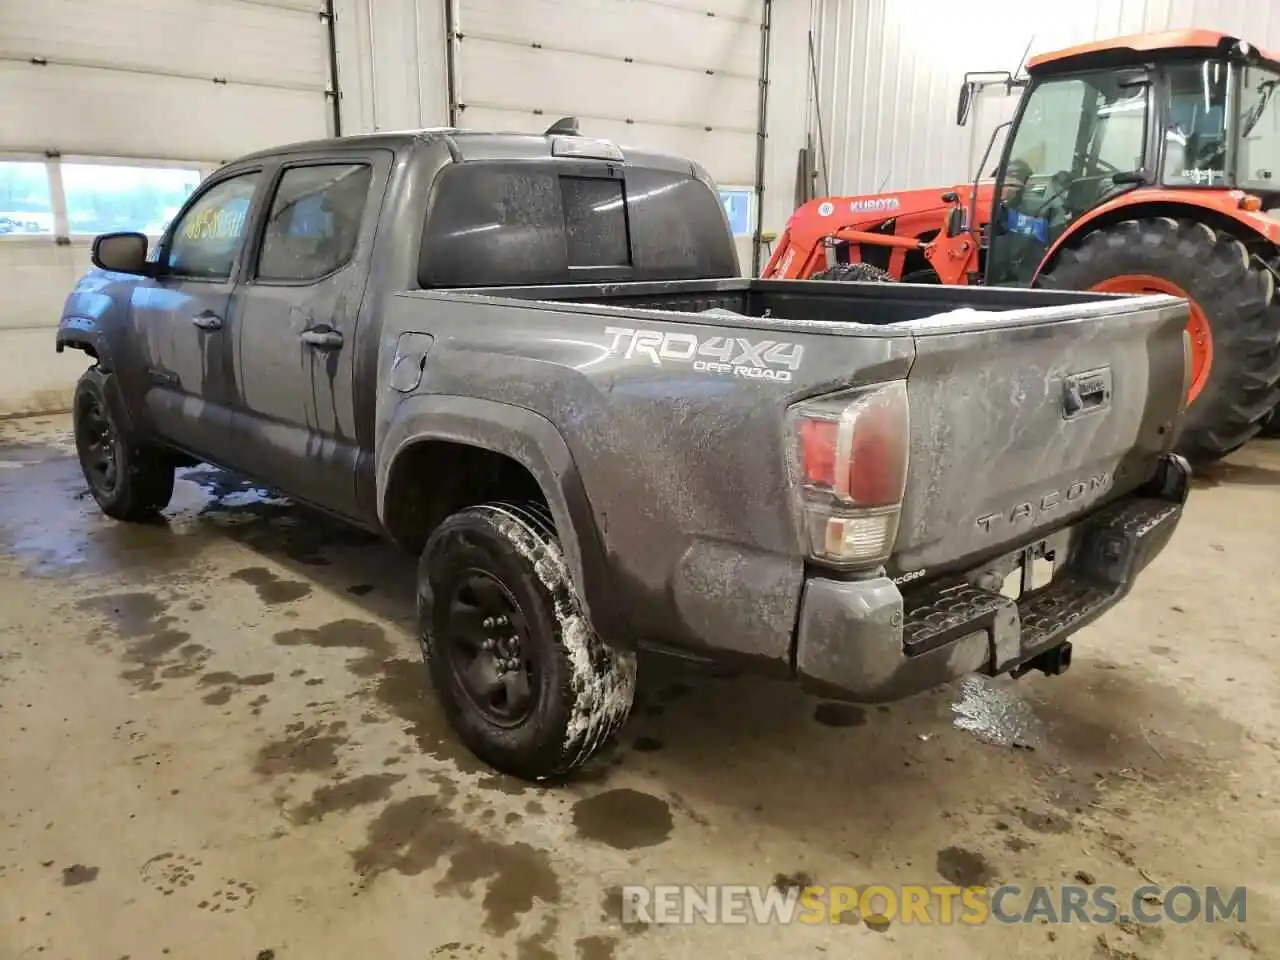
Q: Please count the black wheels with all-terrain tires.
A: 2